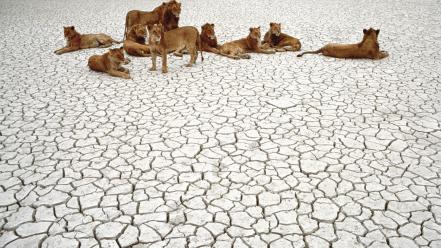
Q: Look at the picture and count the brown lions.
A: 9